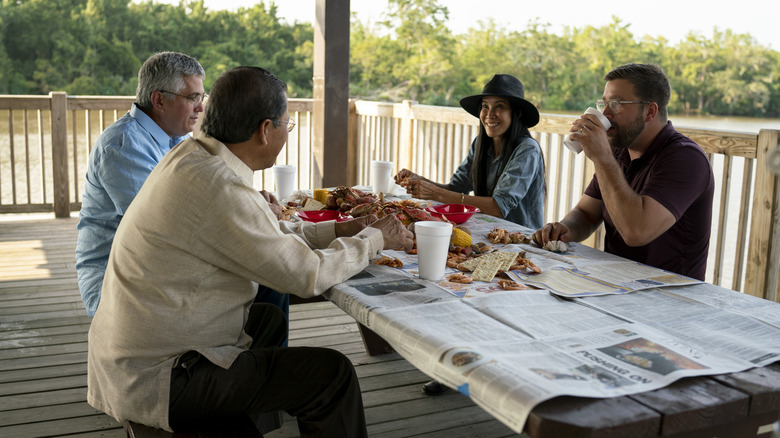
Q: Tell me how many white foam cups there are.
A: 4